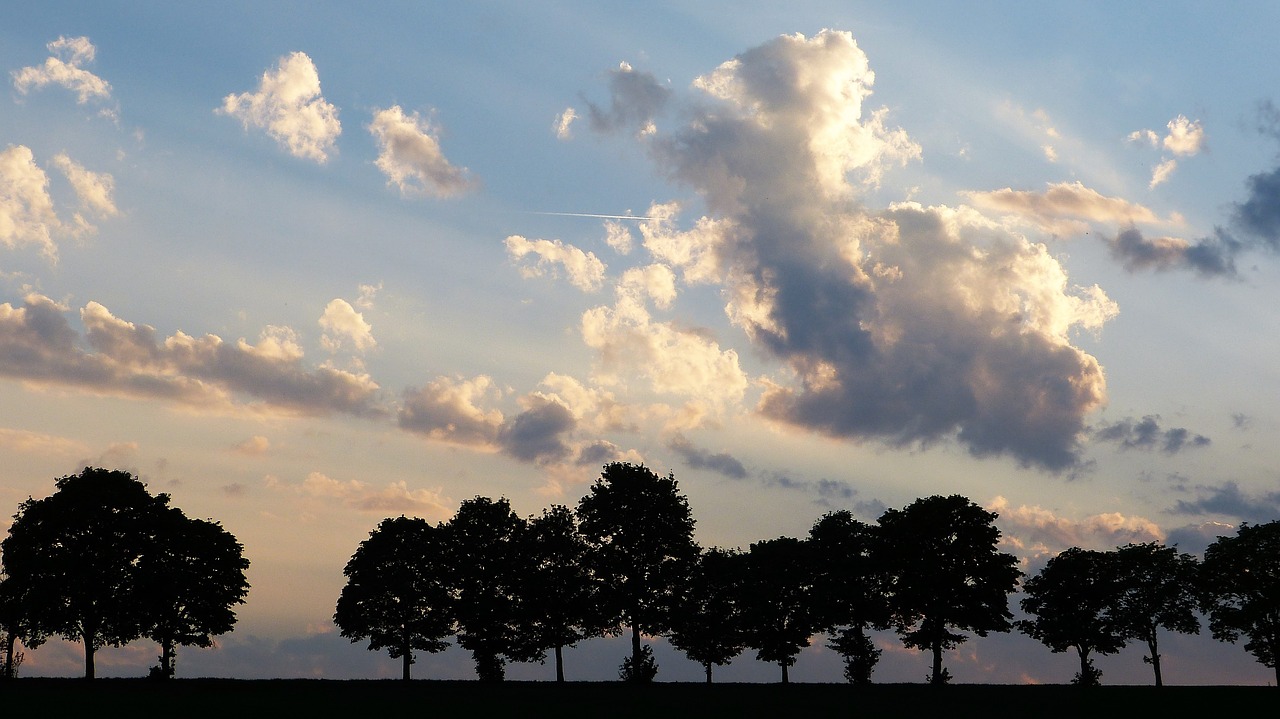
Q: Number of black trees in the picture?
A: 14